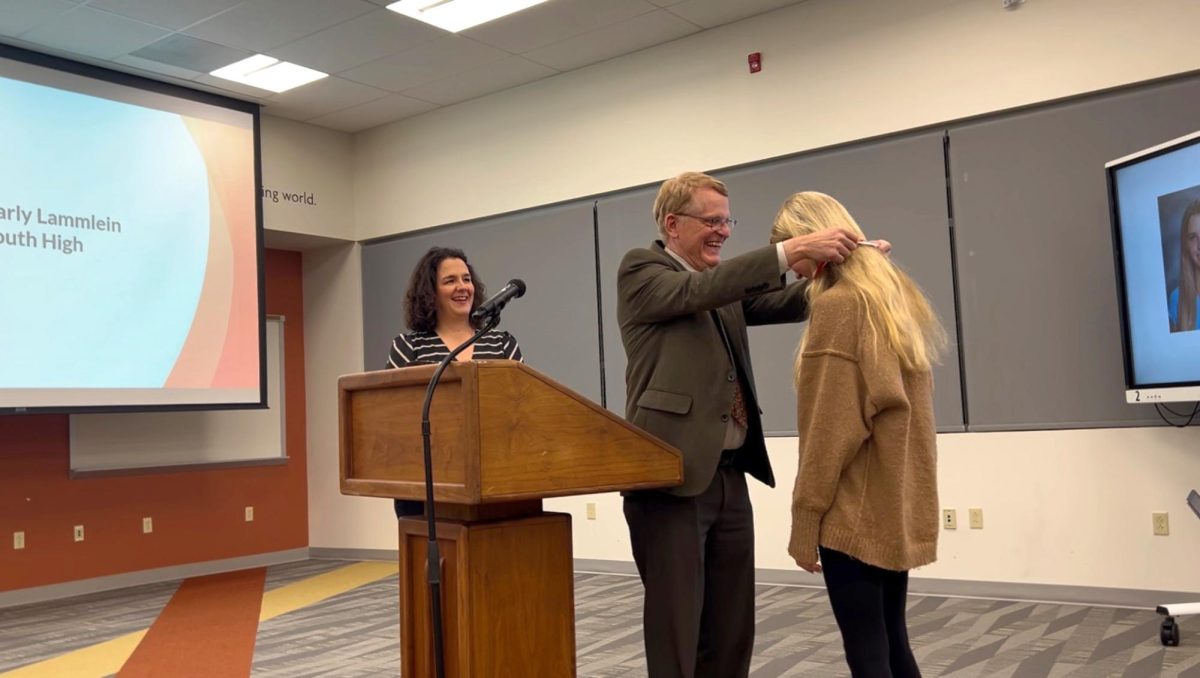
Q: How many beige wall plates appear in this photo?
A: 8